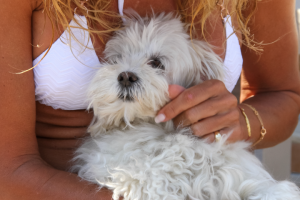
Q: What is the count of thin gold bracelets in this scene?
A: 2